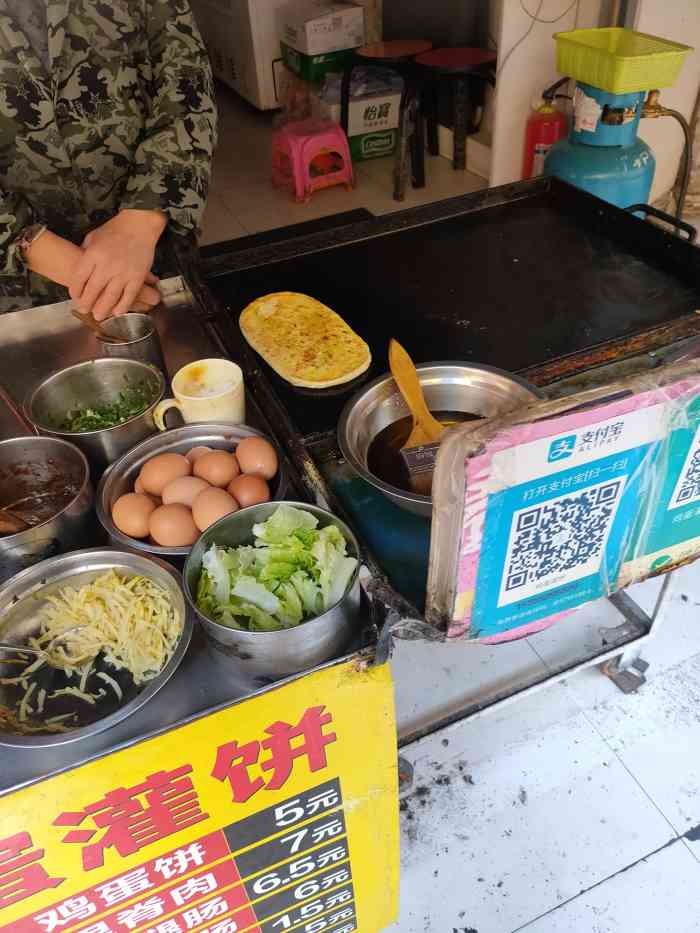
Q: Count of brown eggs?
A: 10